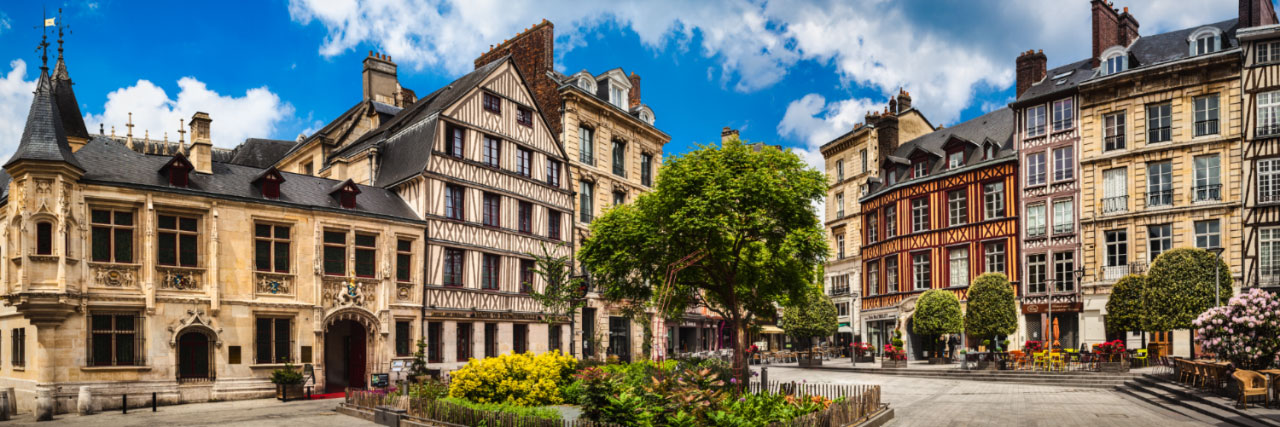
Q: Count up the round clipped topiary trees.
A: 5